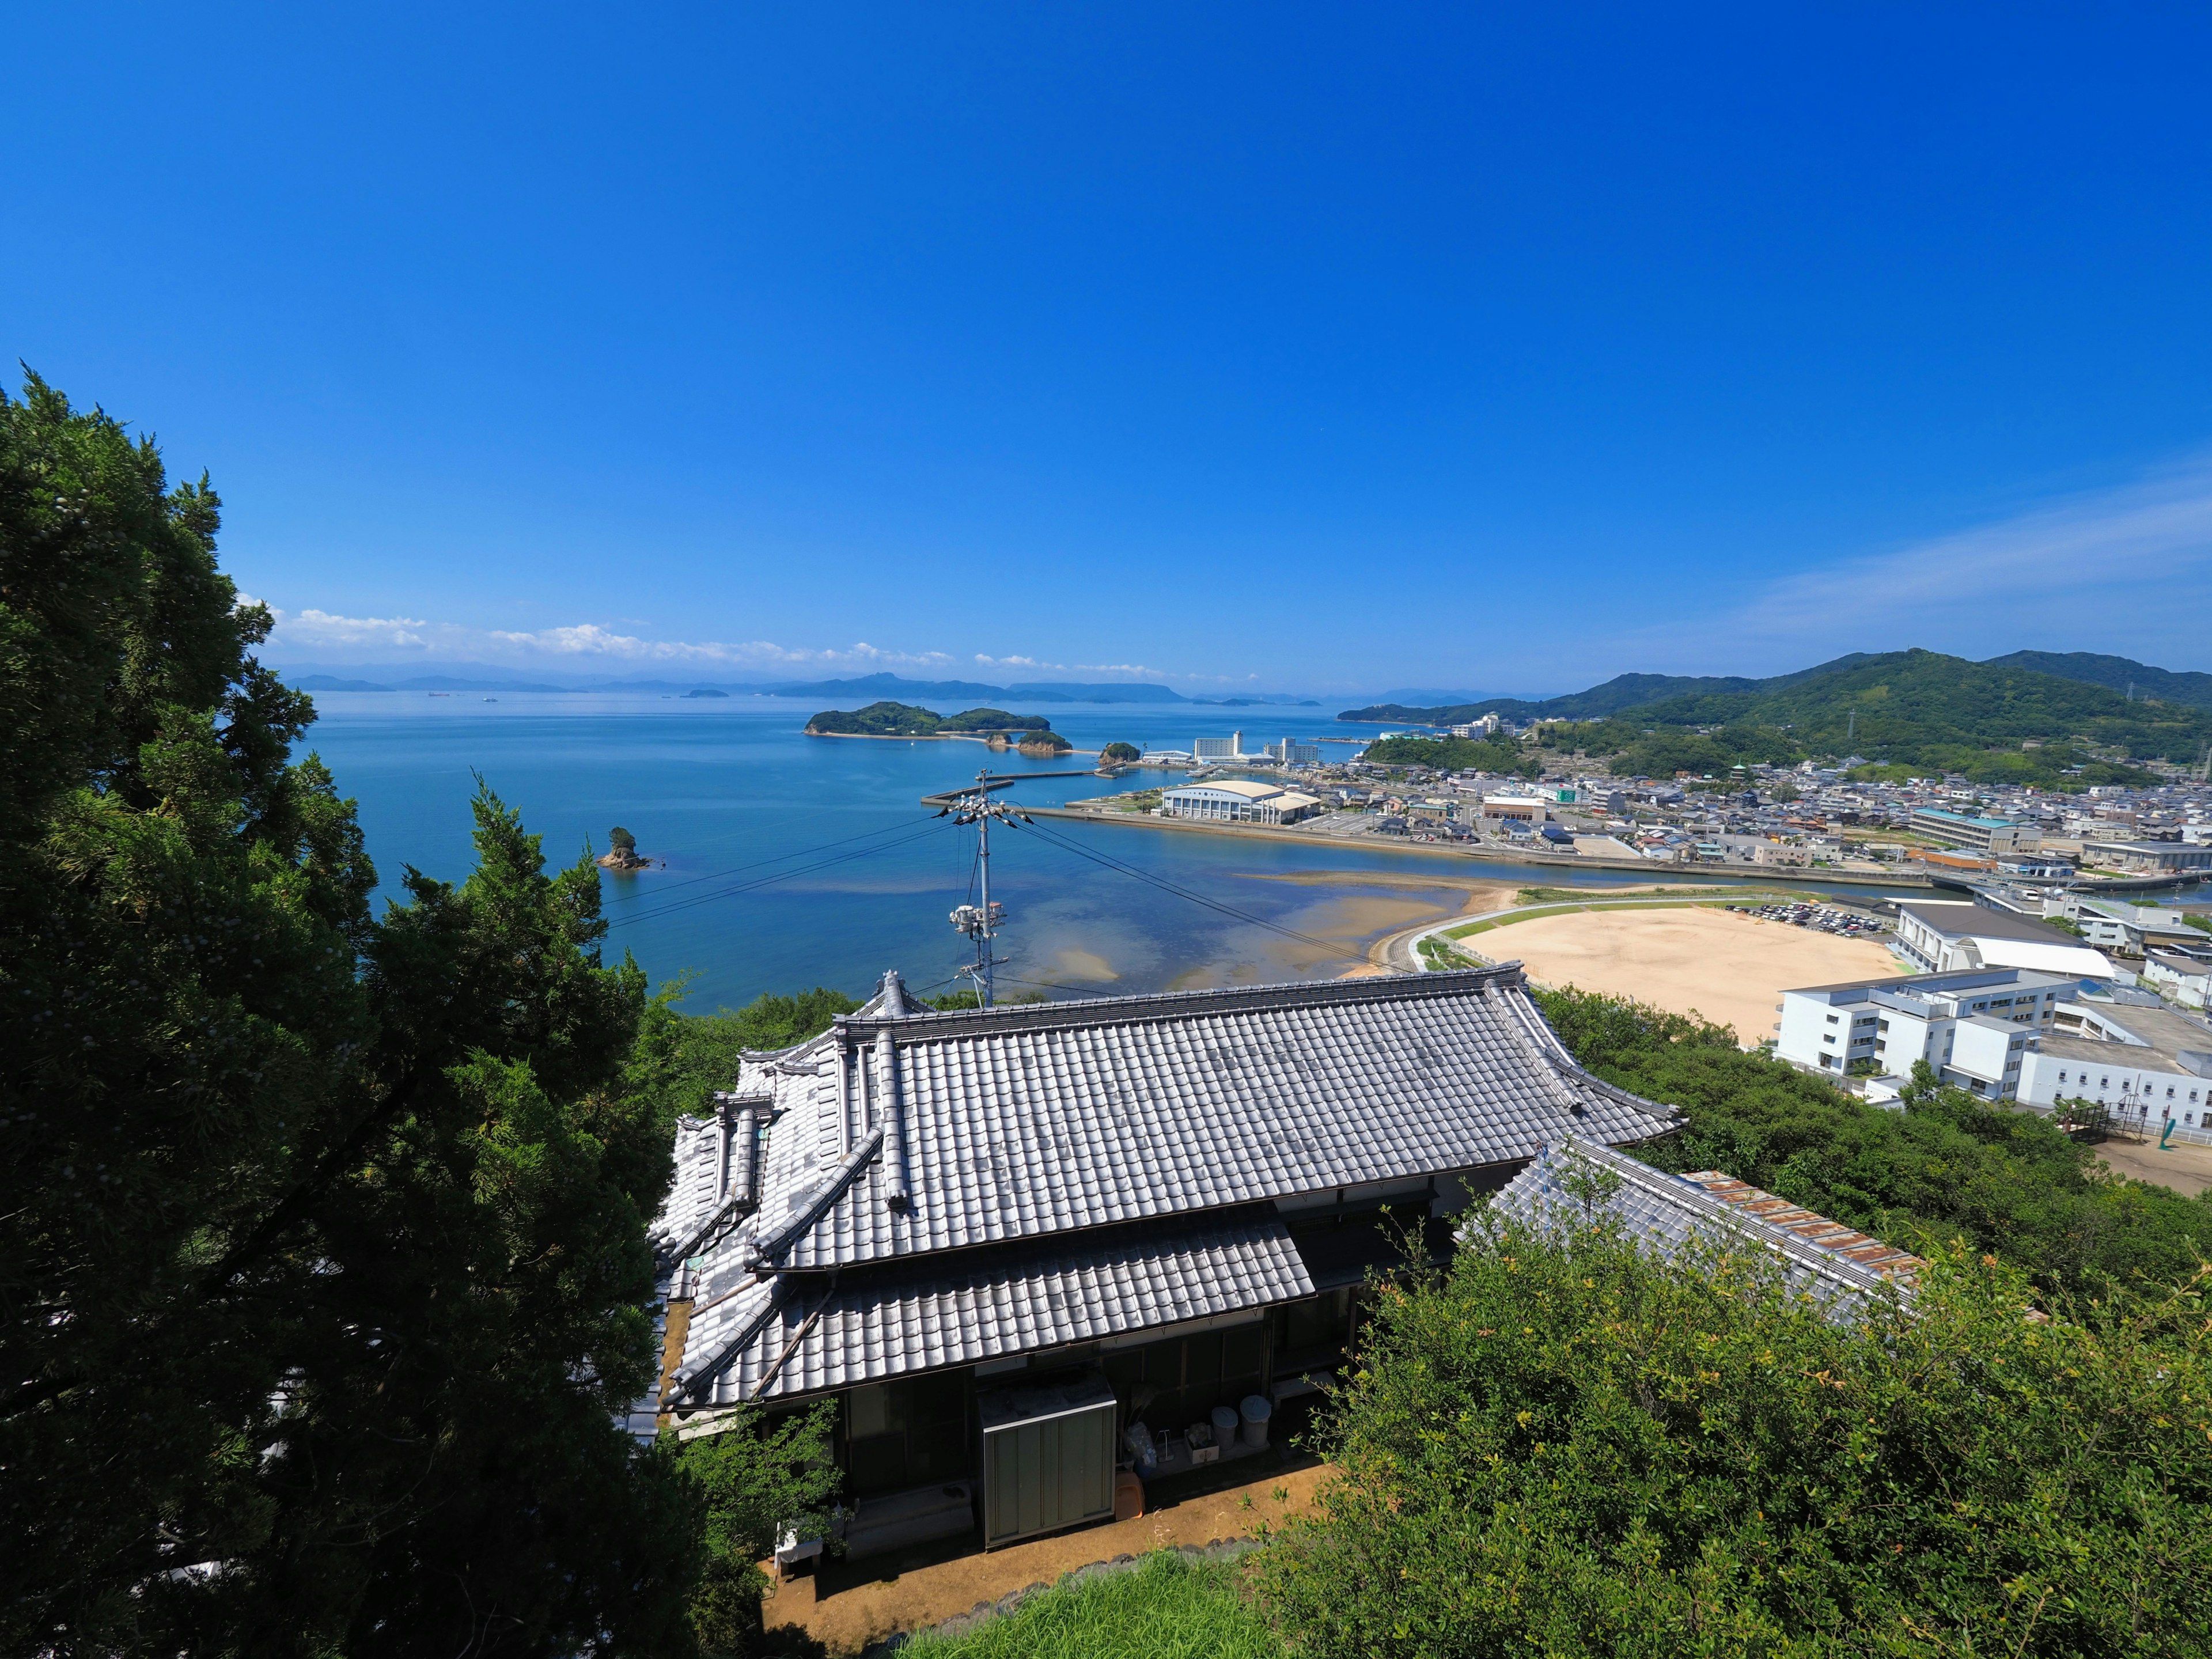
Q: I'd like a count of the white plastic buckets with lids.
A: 2